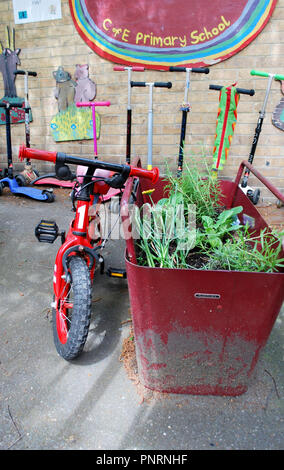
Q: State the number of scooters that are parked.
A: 8